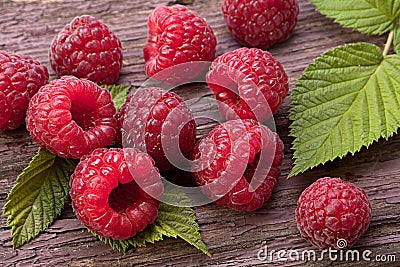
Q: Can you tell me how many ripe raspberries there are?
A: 10